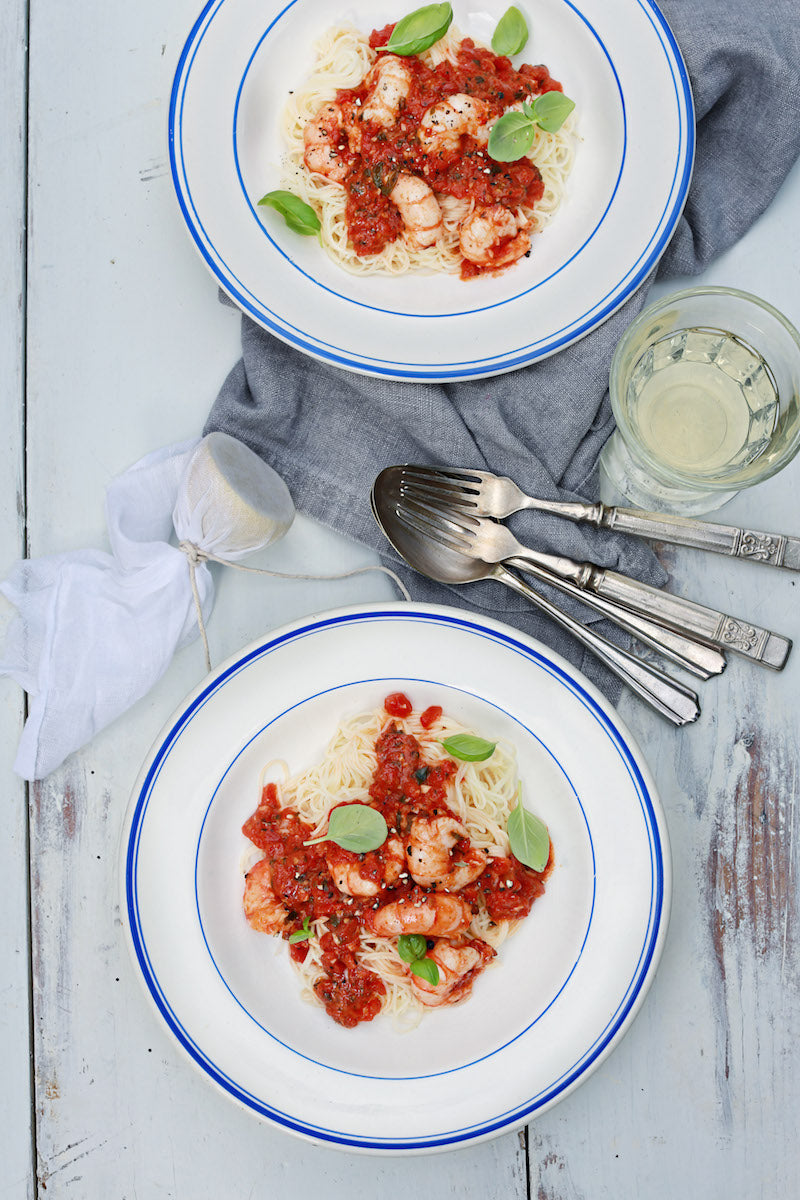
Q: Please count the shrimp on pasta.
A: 10